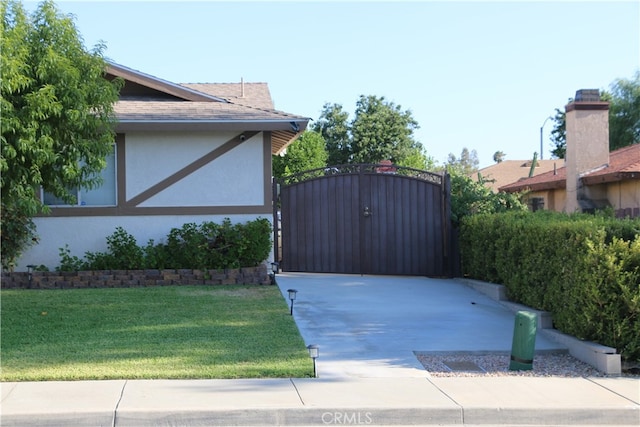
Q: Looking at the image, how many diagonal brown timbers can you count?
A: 1